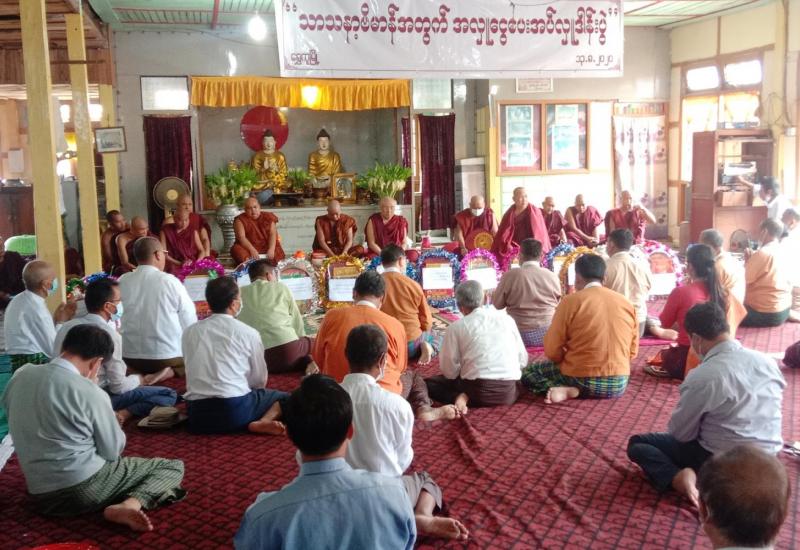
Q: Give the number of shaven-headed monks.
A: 12